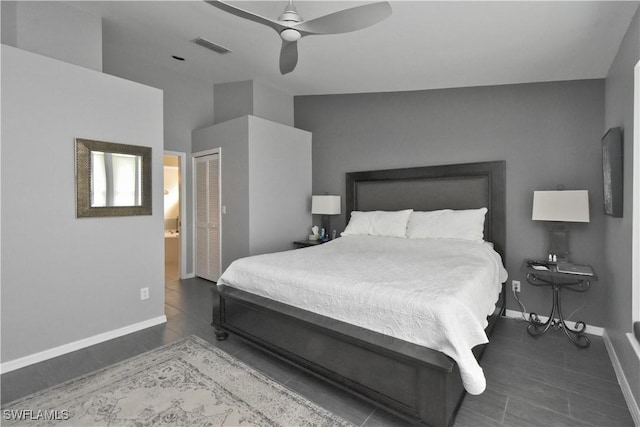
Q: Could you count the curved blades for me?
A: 3